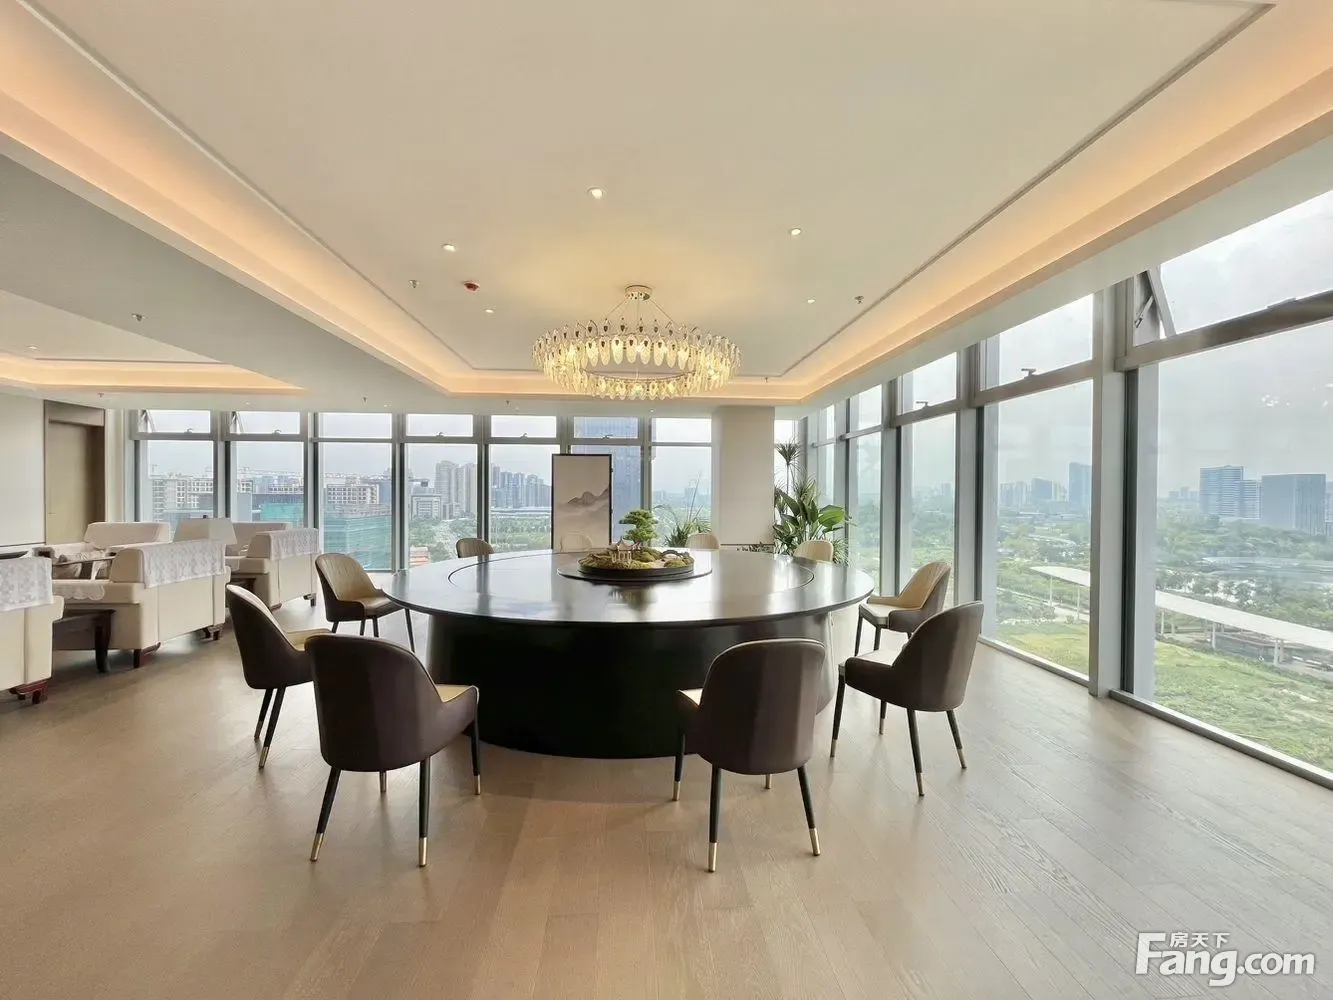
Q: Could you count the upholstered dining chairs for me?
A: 10